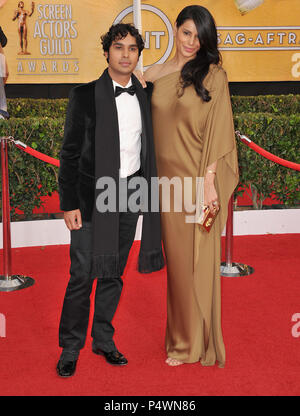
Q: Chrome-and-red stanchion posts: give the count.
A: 2